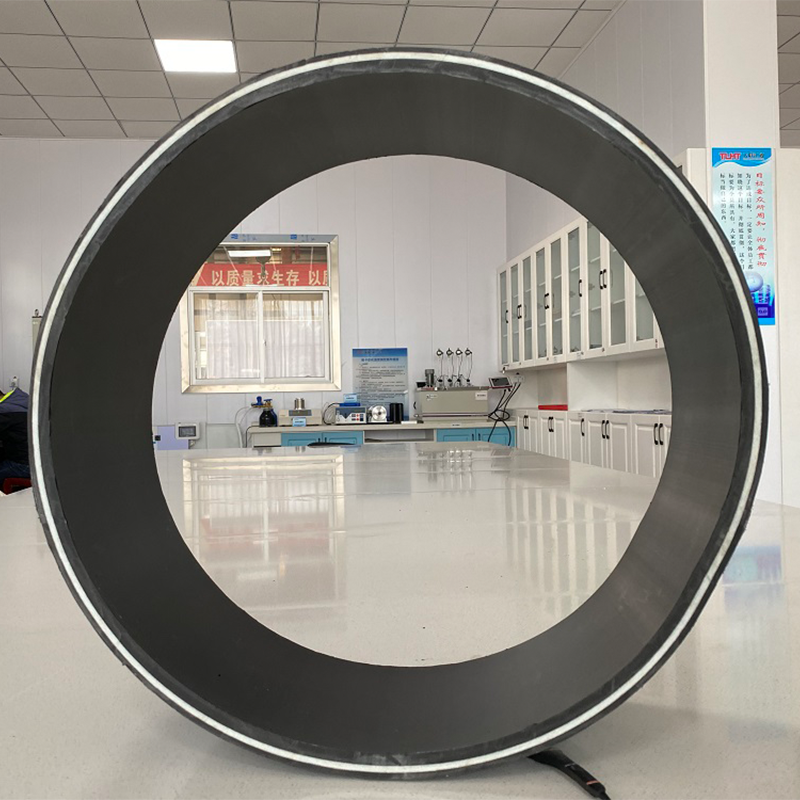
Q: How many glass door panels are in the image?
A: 9